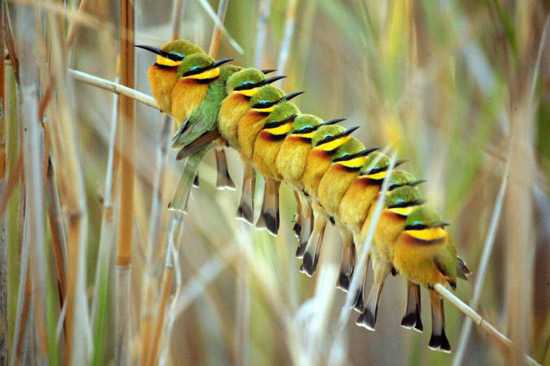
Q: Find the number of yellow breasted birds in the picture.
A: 12